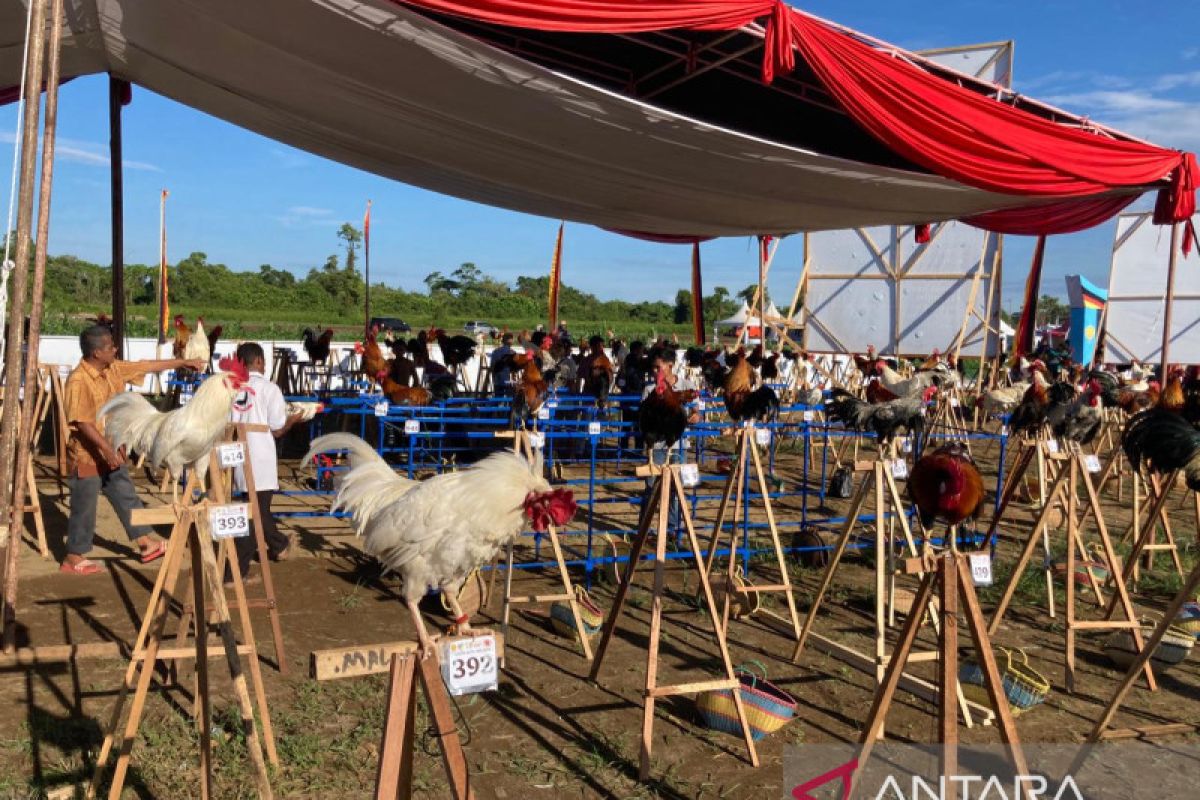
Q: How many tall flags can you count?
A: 5